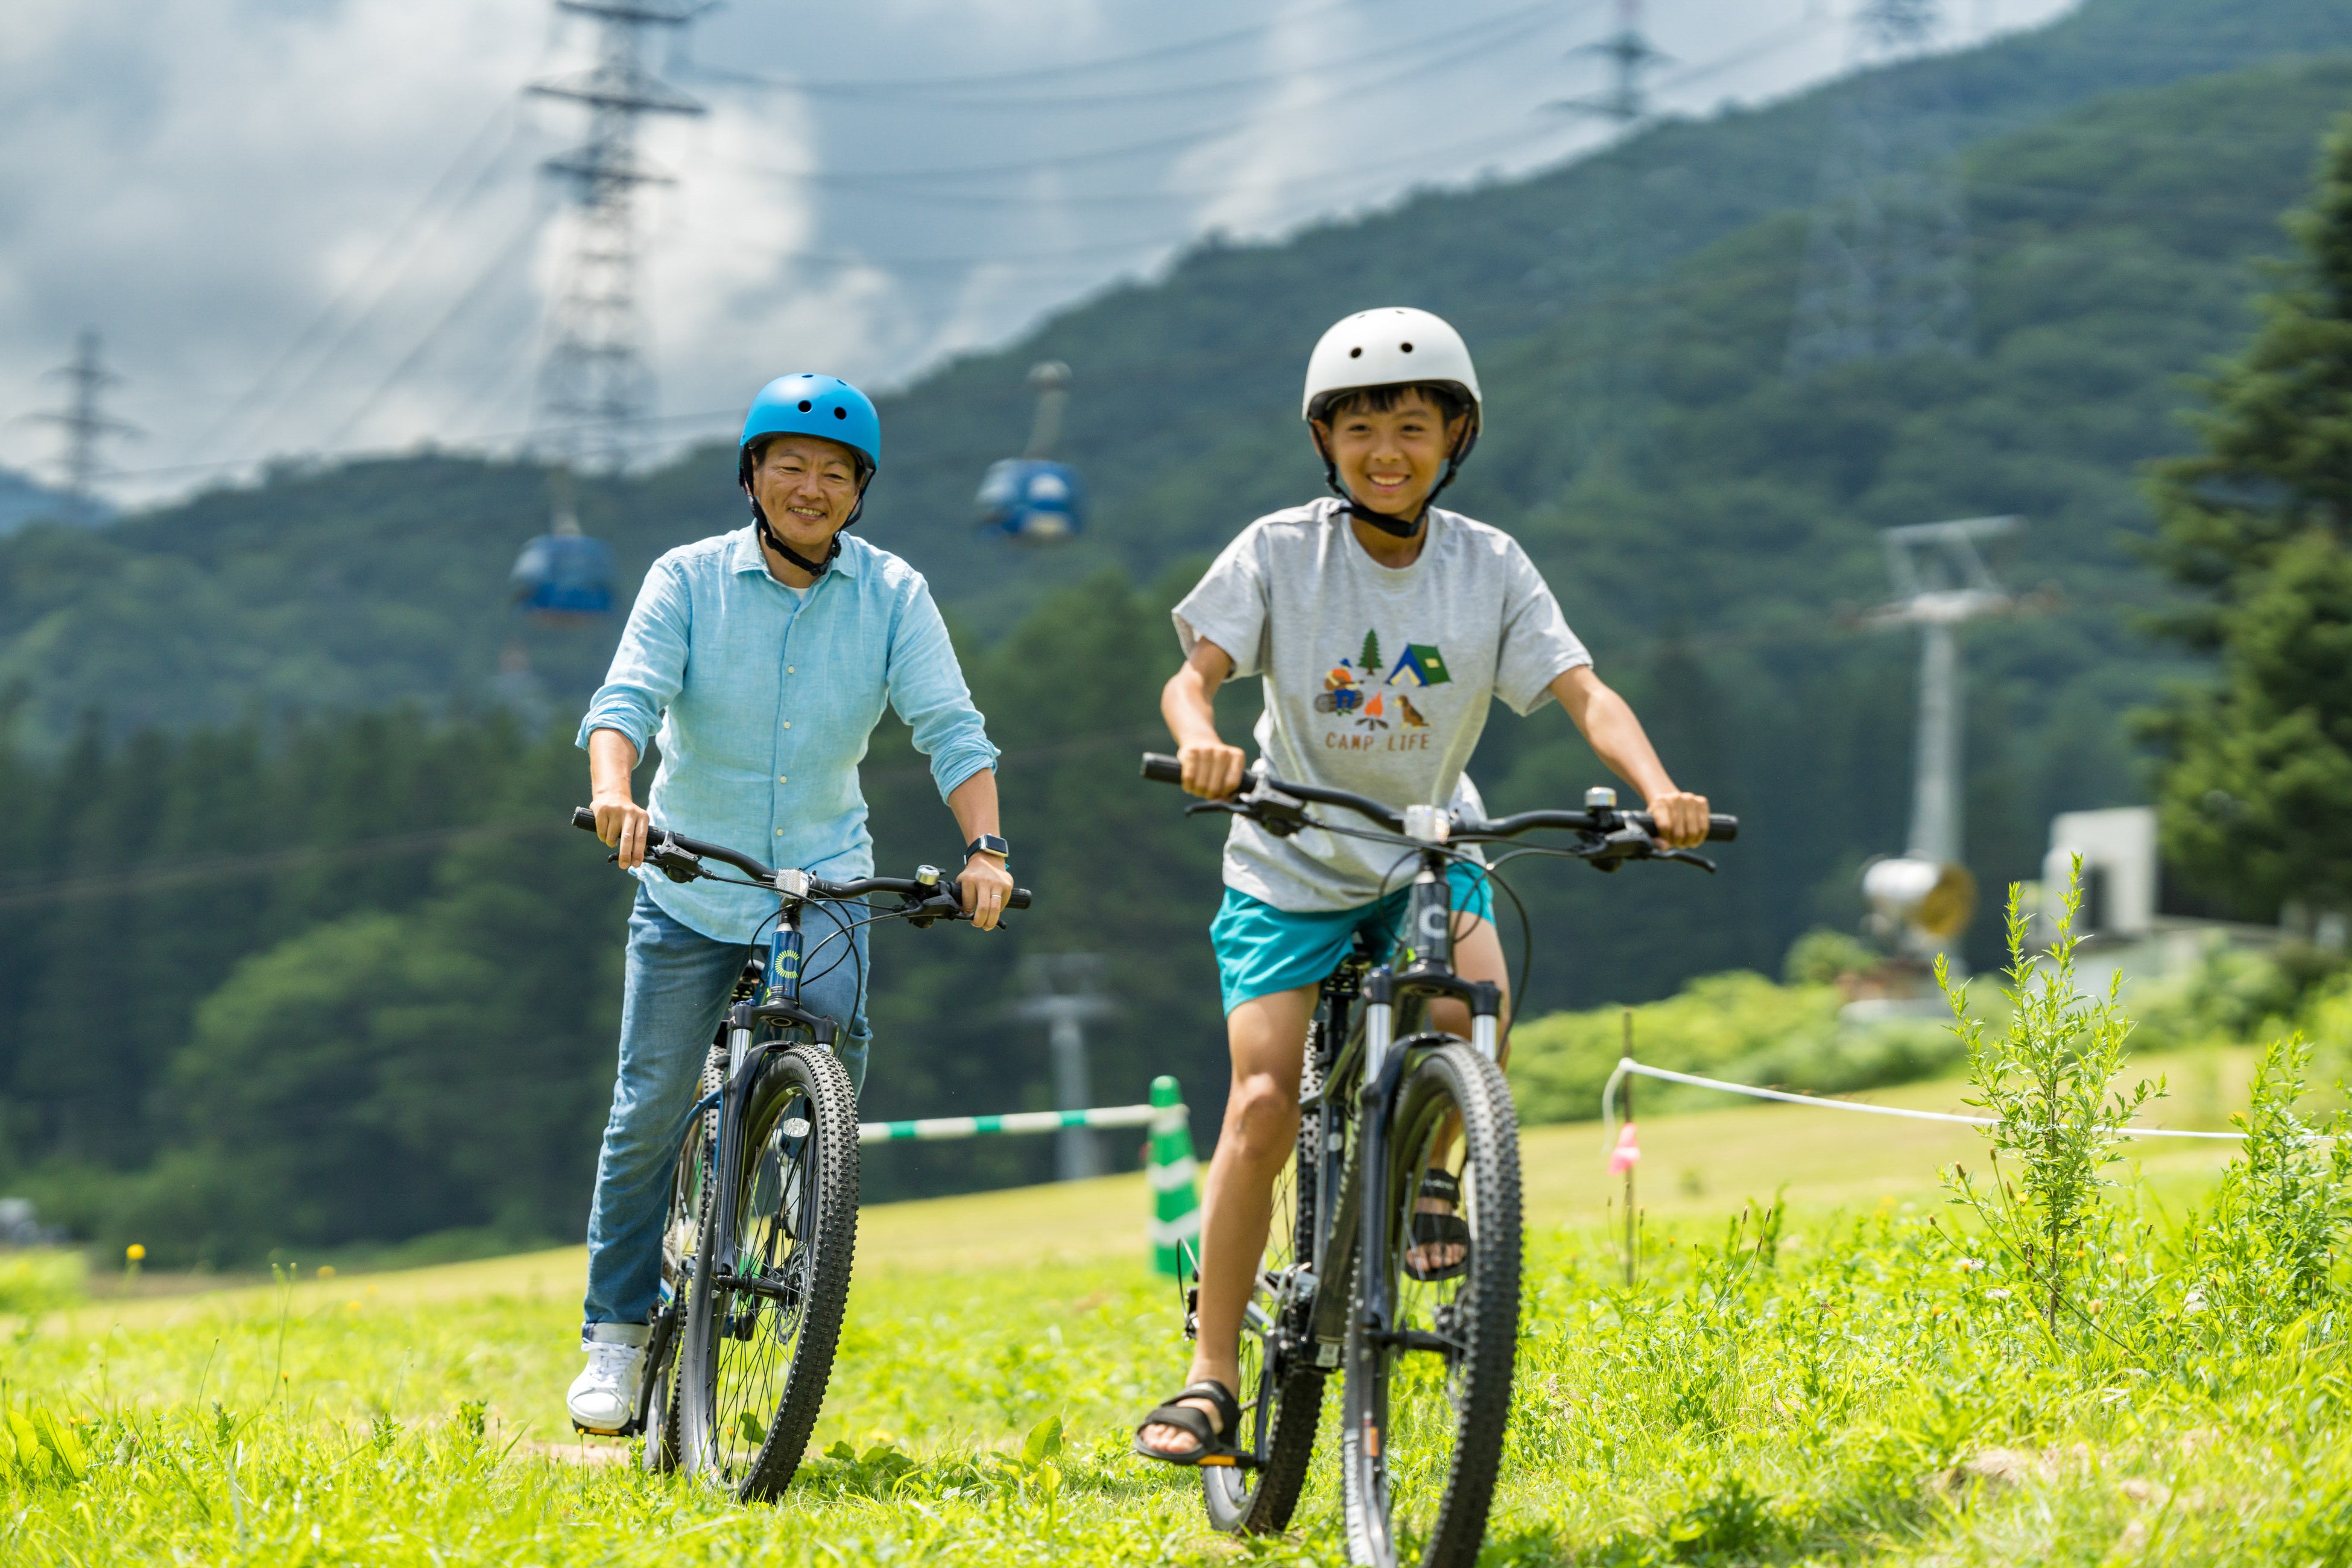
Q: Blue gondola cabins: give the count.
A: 2